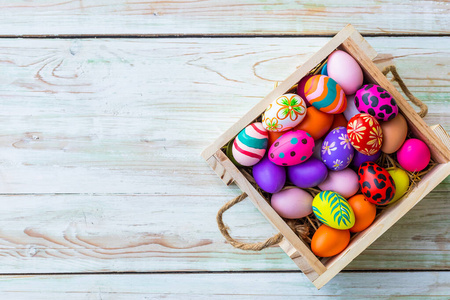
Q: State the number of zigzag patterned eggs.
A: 2